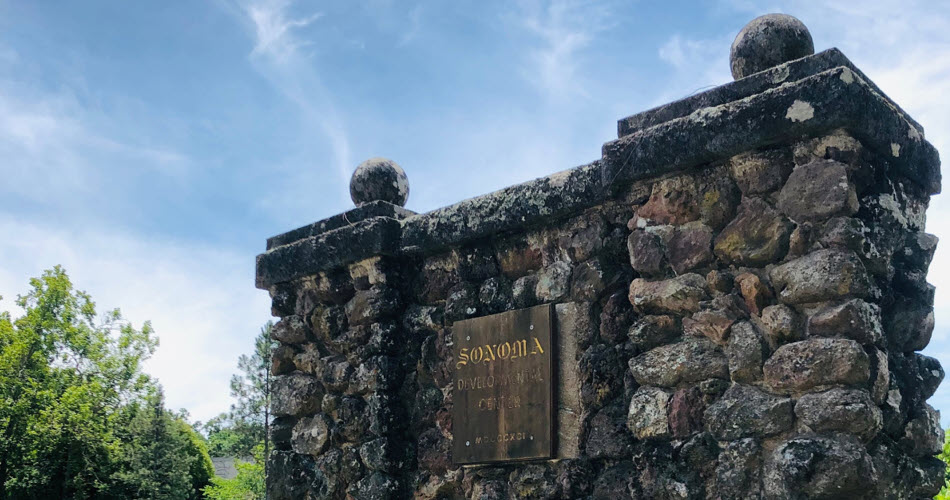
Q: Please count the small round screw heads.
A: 4